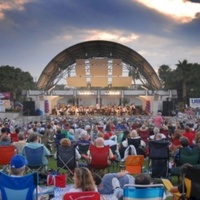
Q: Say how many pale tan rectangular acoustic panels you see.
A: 9